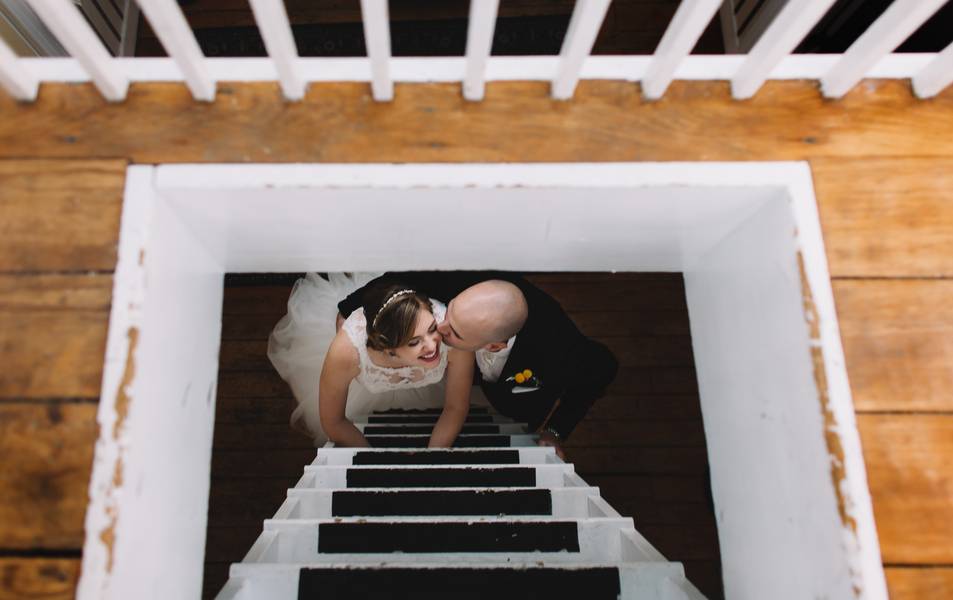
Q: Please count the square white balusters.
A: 11